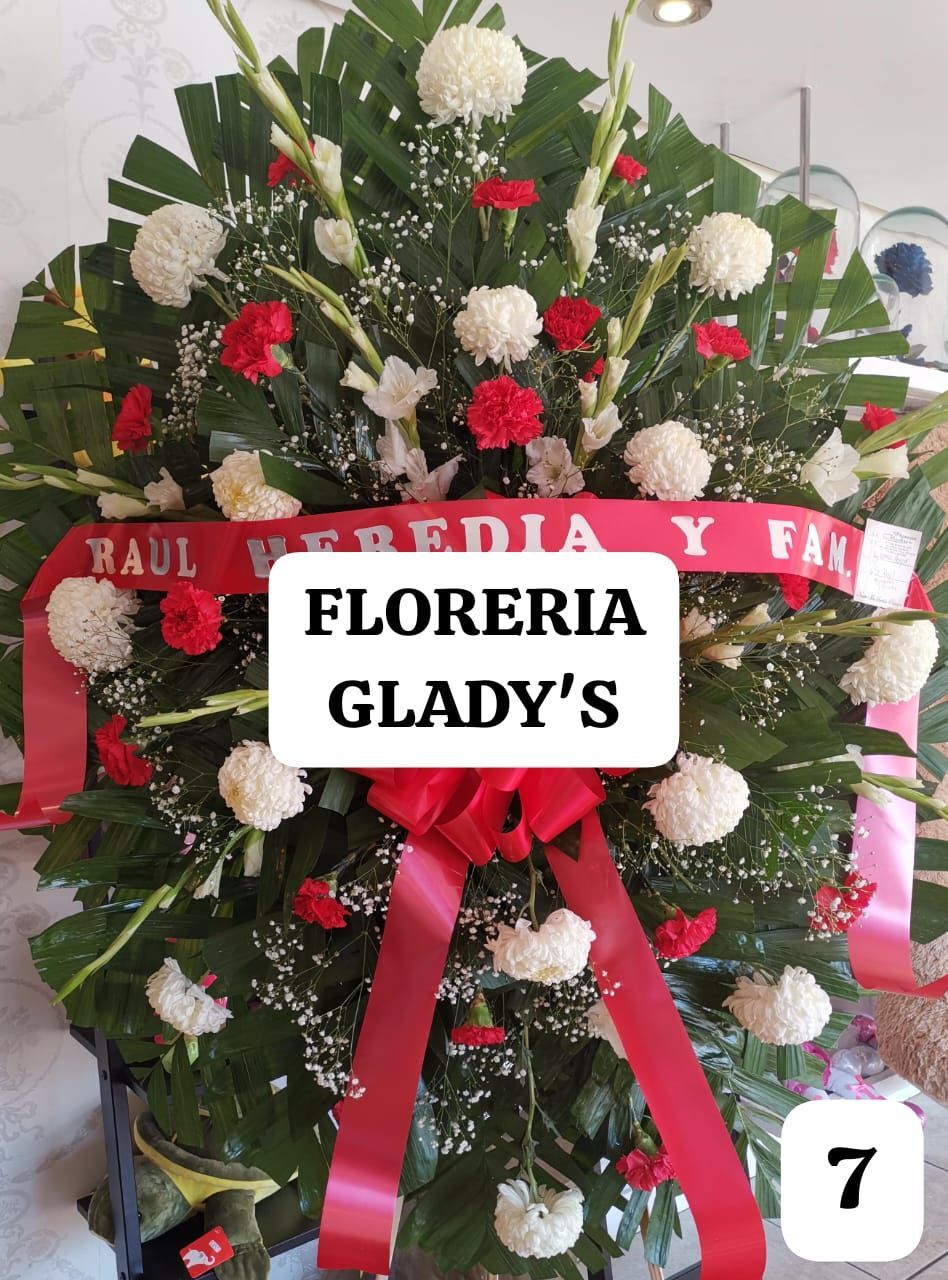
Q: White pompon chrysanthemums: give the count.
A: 14